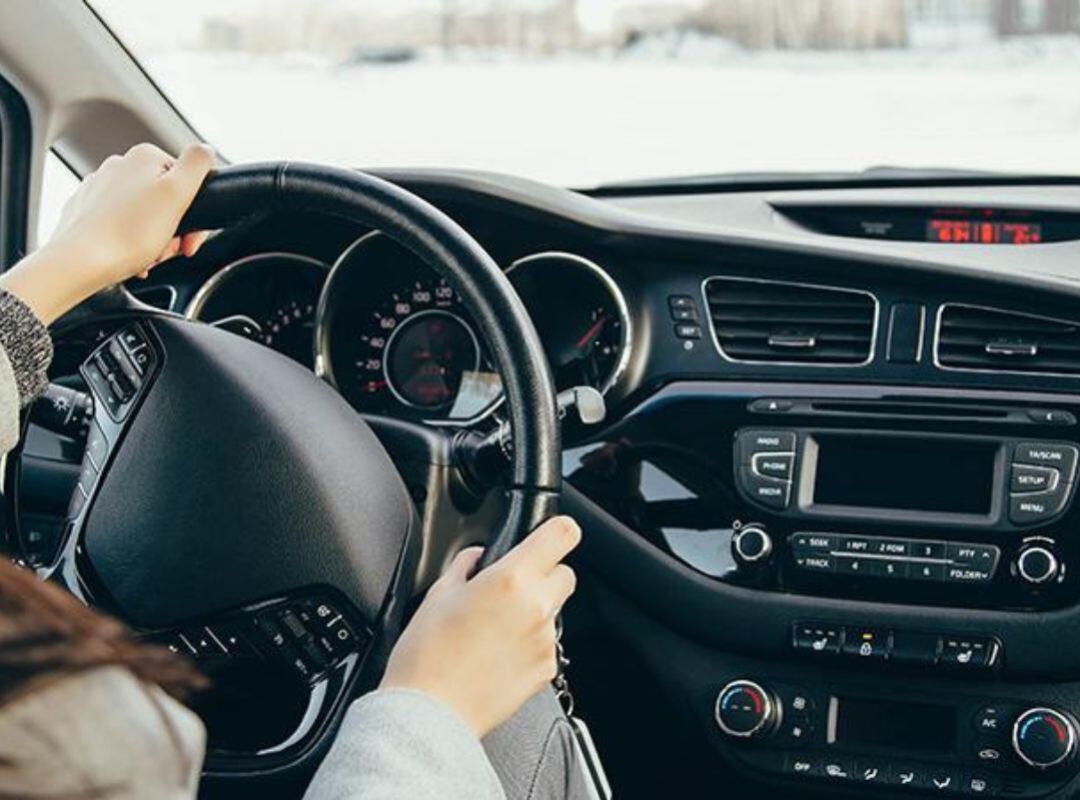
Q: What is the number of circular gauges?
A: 3